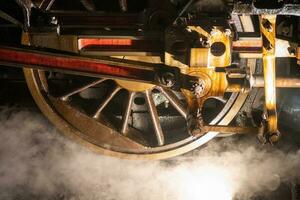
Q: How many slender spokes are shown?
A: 5